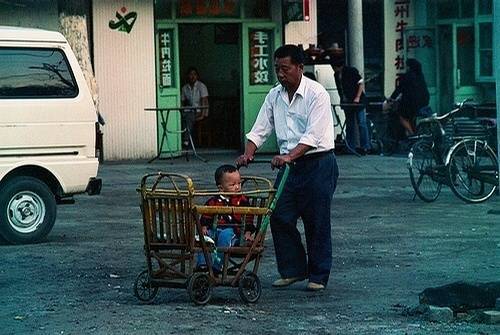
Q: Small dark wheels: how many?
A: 3